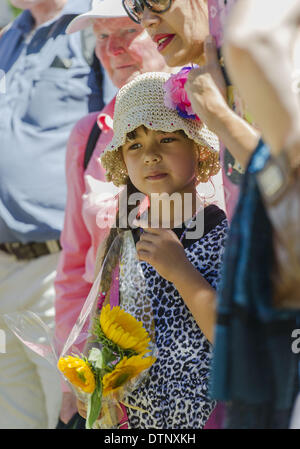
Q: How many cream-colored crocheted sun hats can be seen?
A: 1